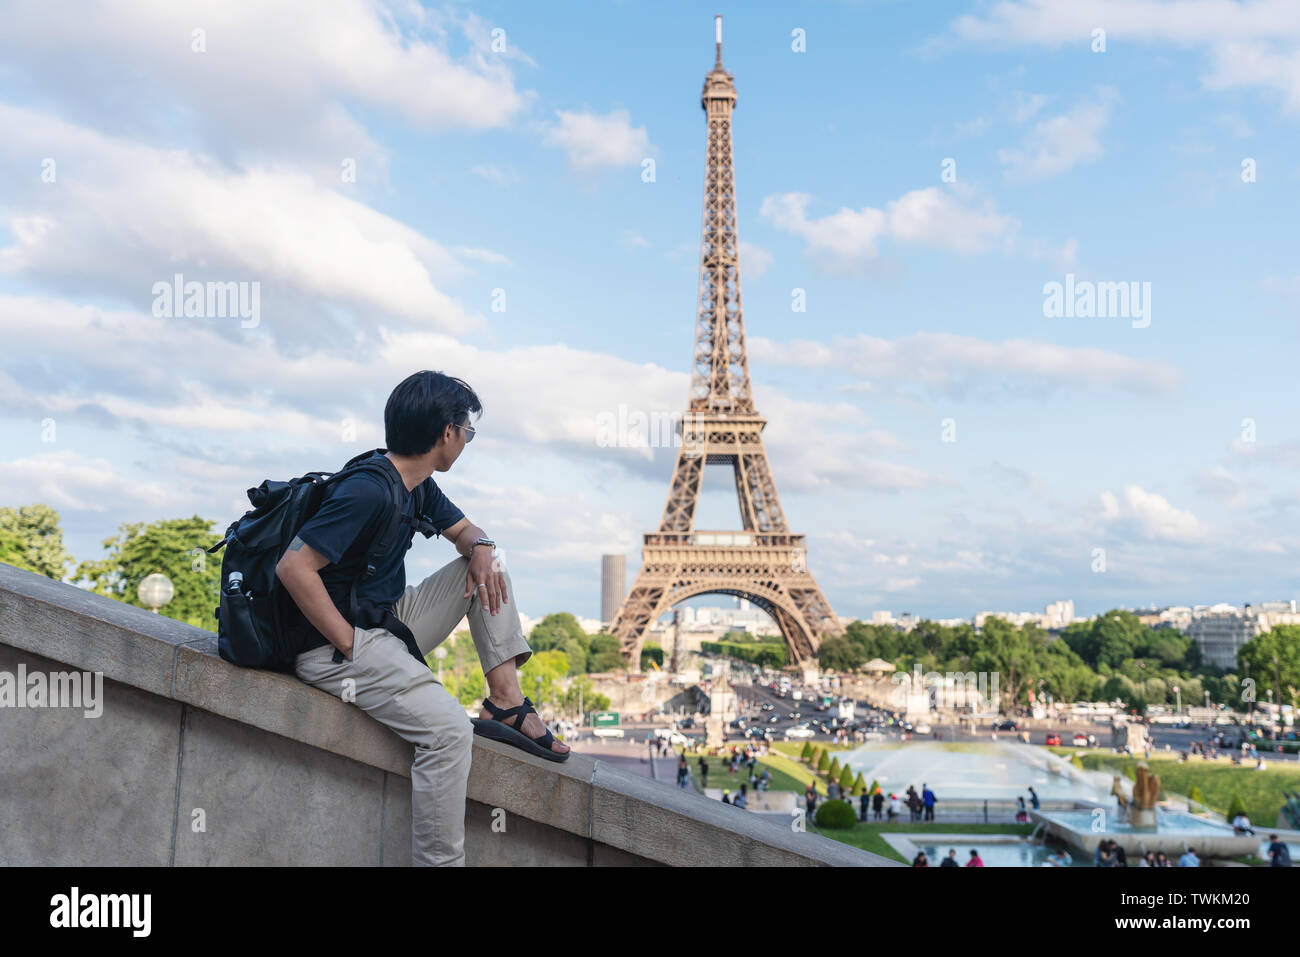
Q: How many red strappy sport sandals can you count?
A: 0